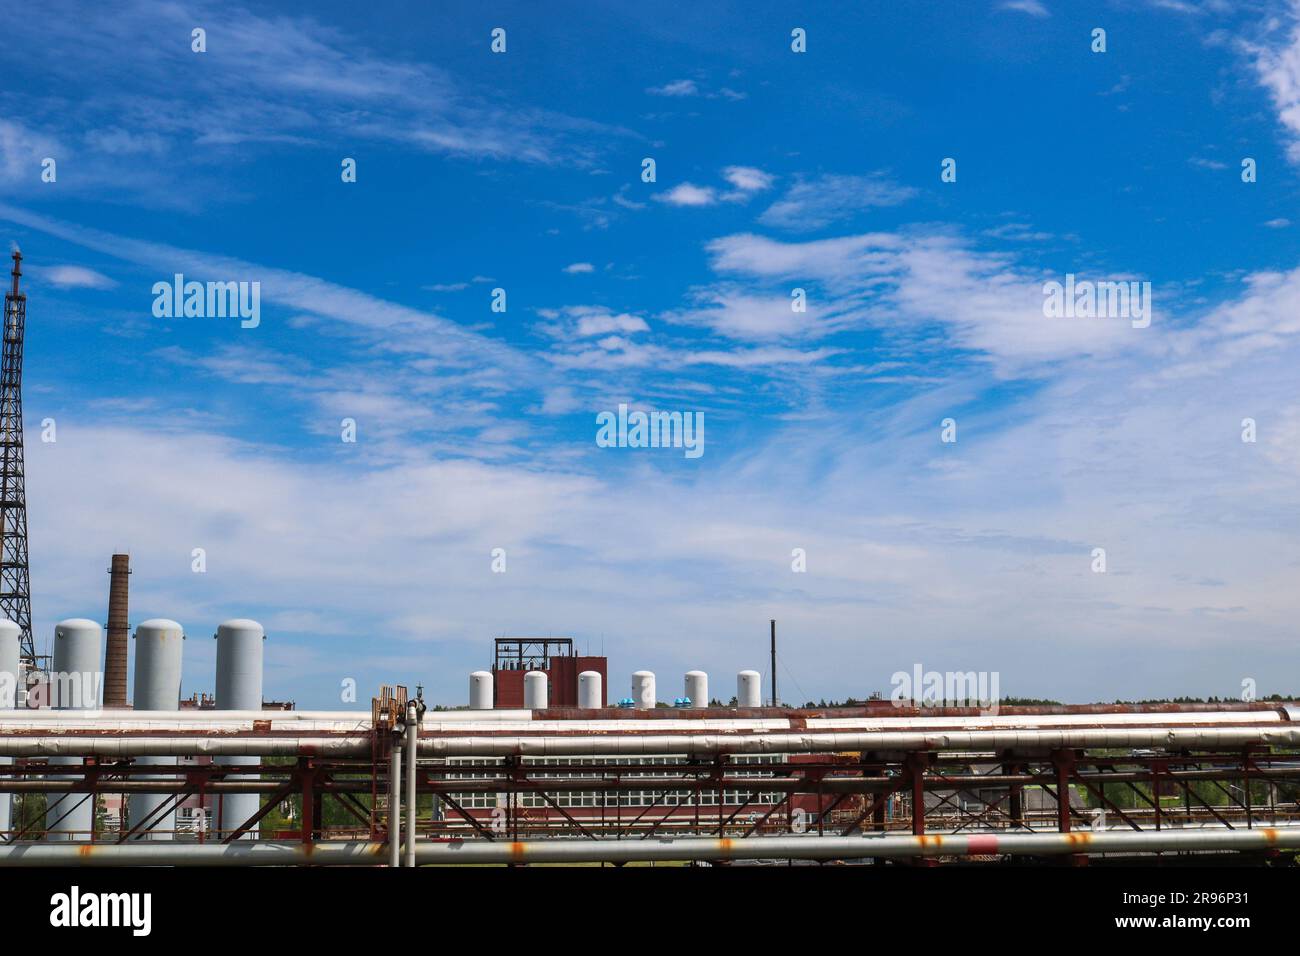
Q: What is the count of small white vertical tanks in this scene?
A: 6